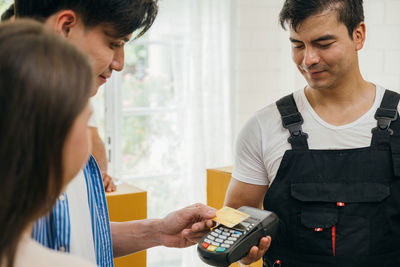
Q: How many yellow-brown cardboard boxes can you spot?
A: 2